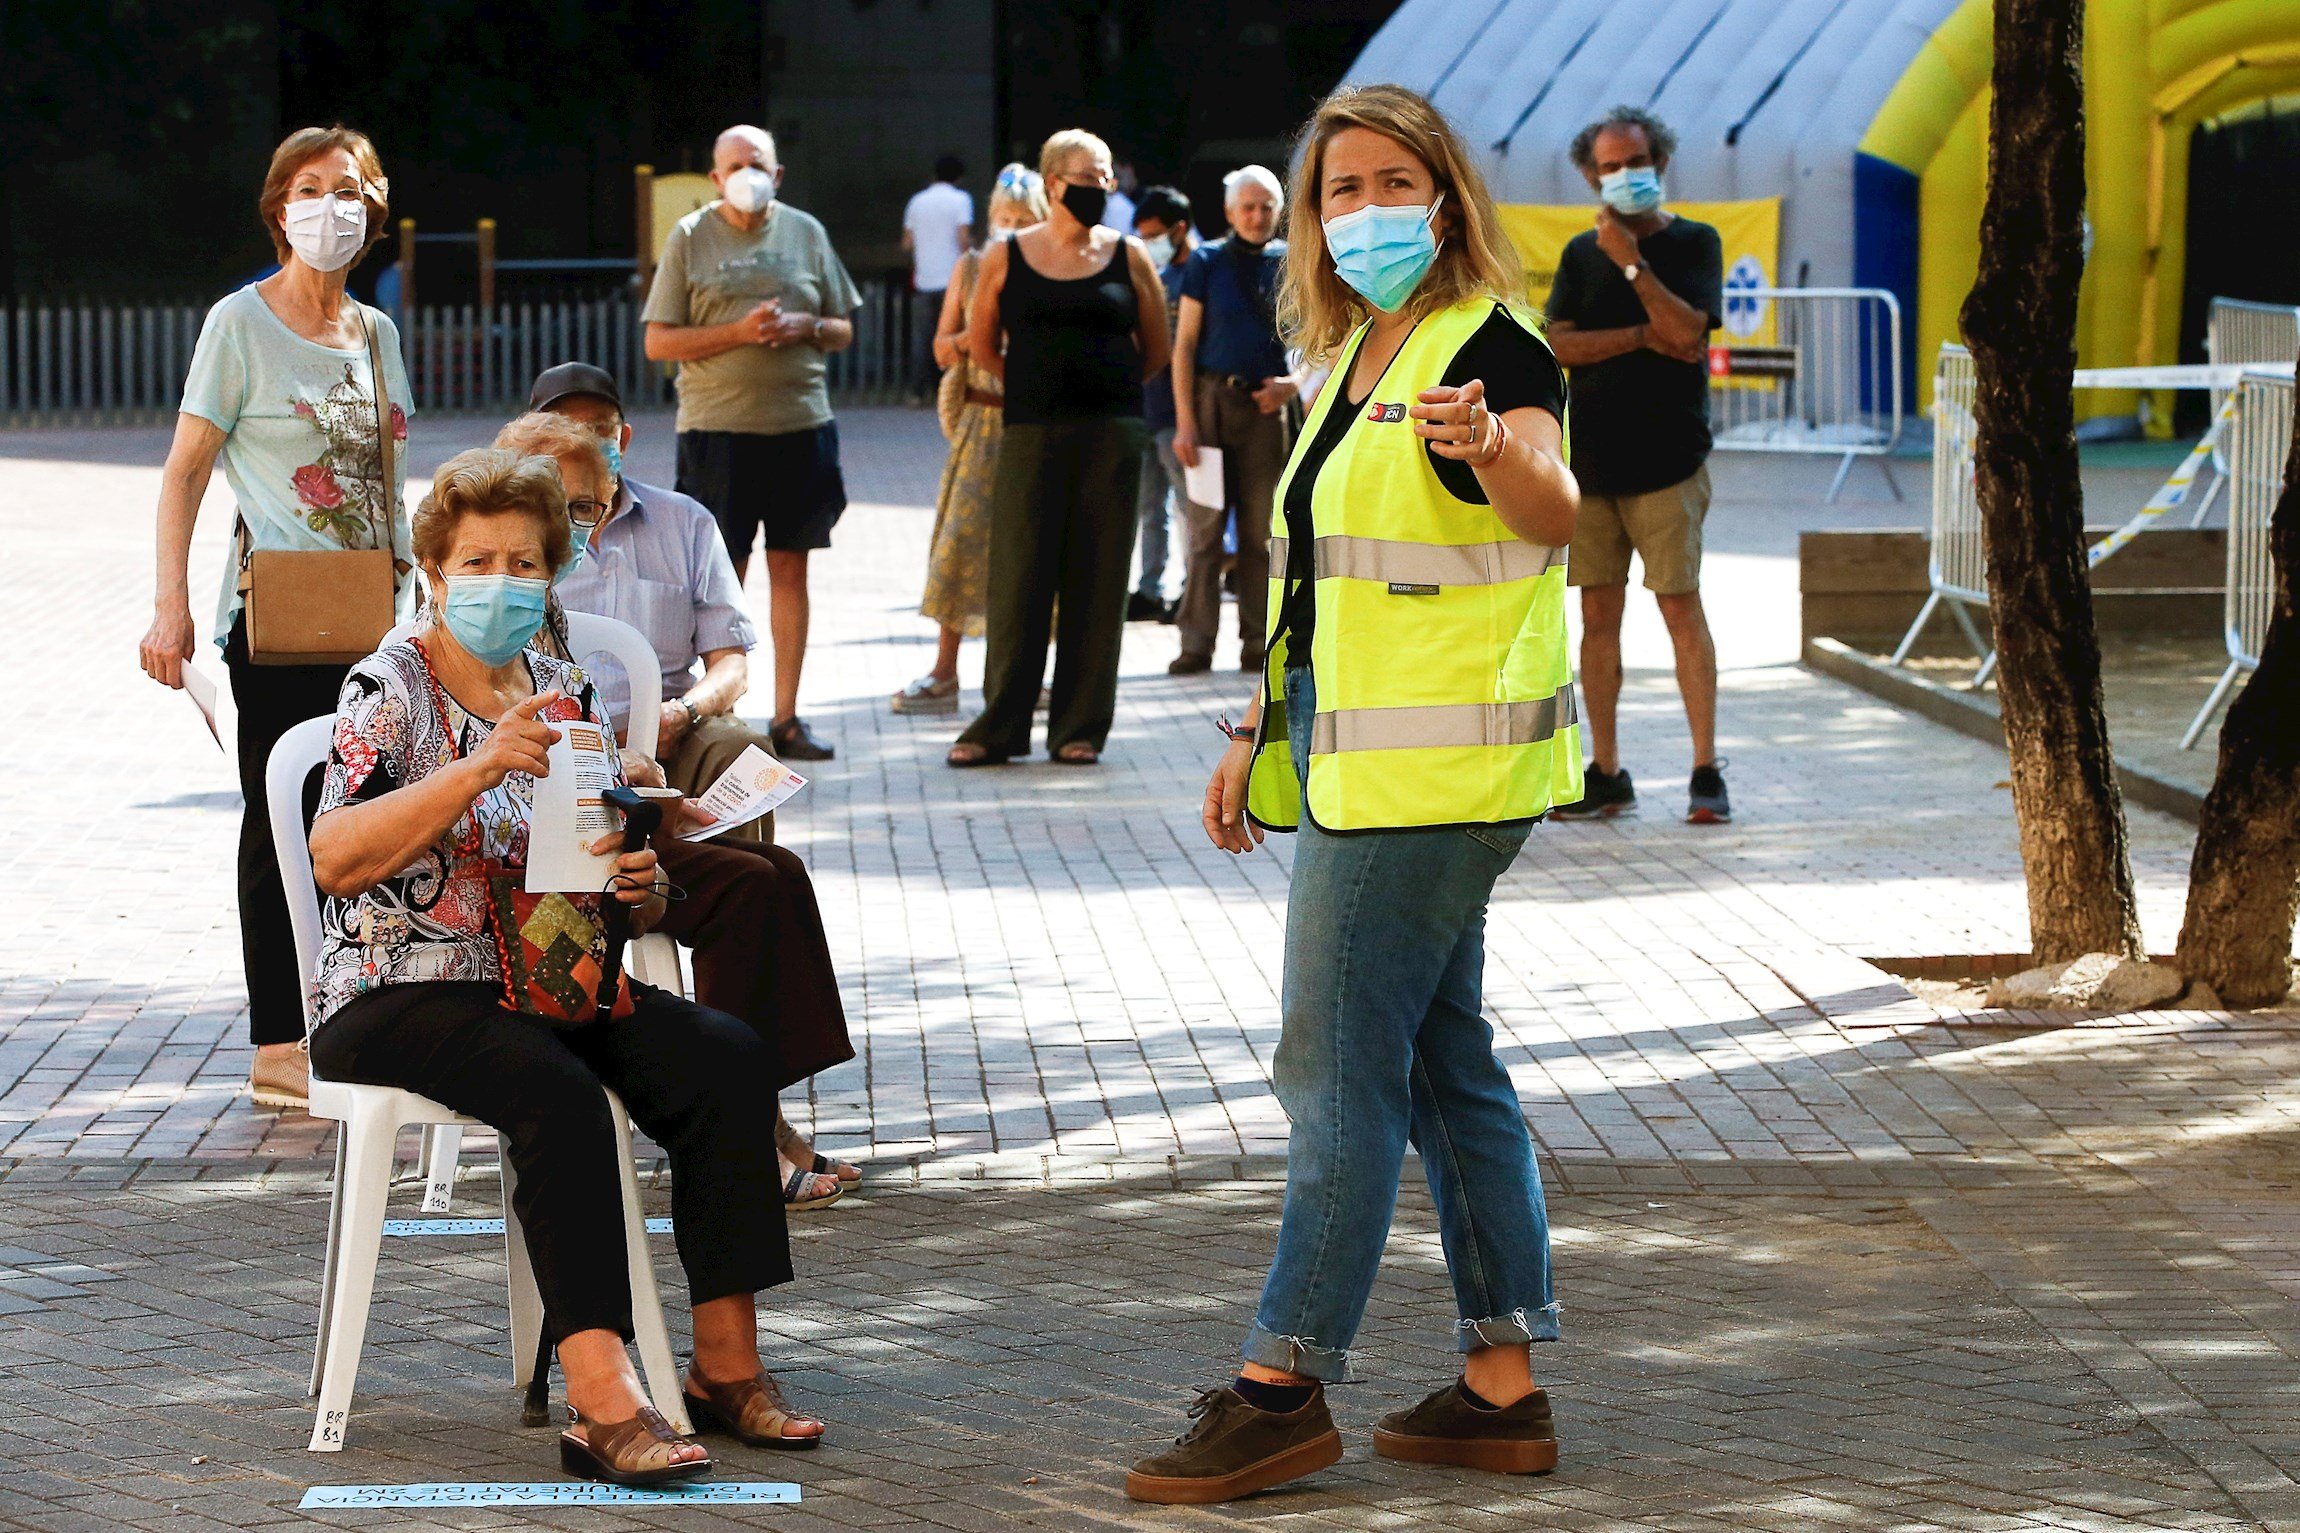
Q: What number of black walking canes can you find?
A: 1